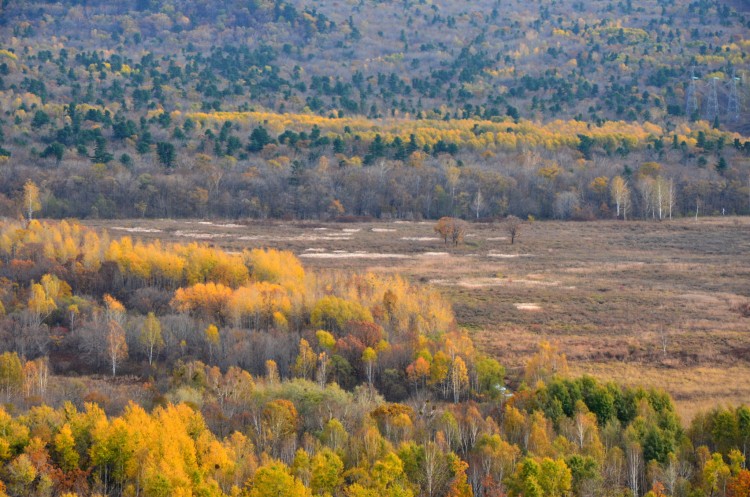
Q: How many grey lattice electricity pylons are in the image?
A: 3